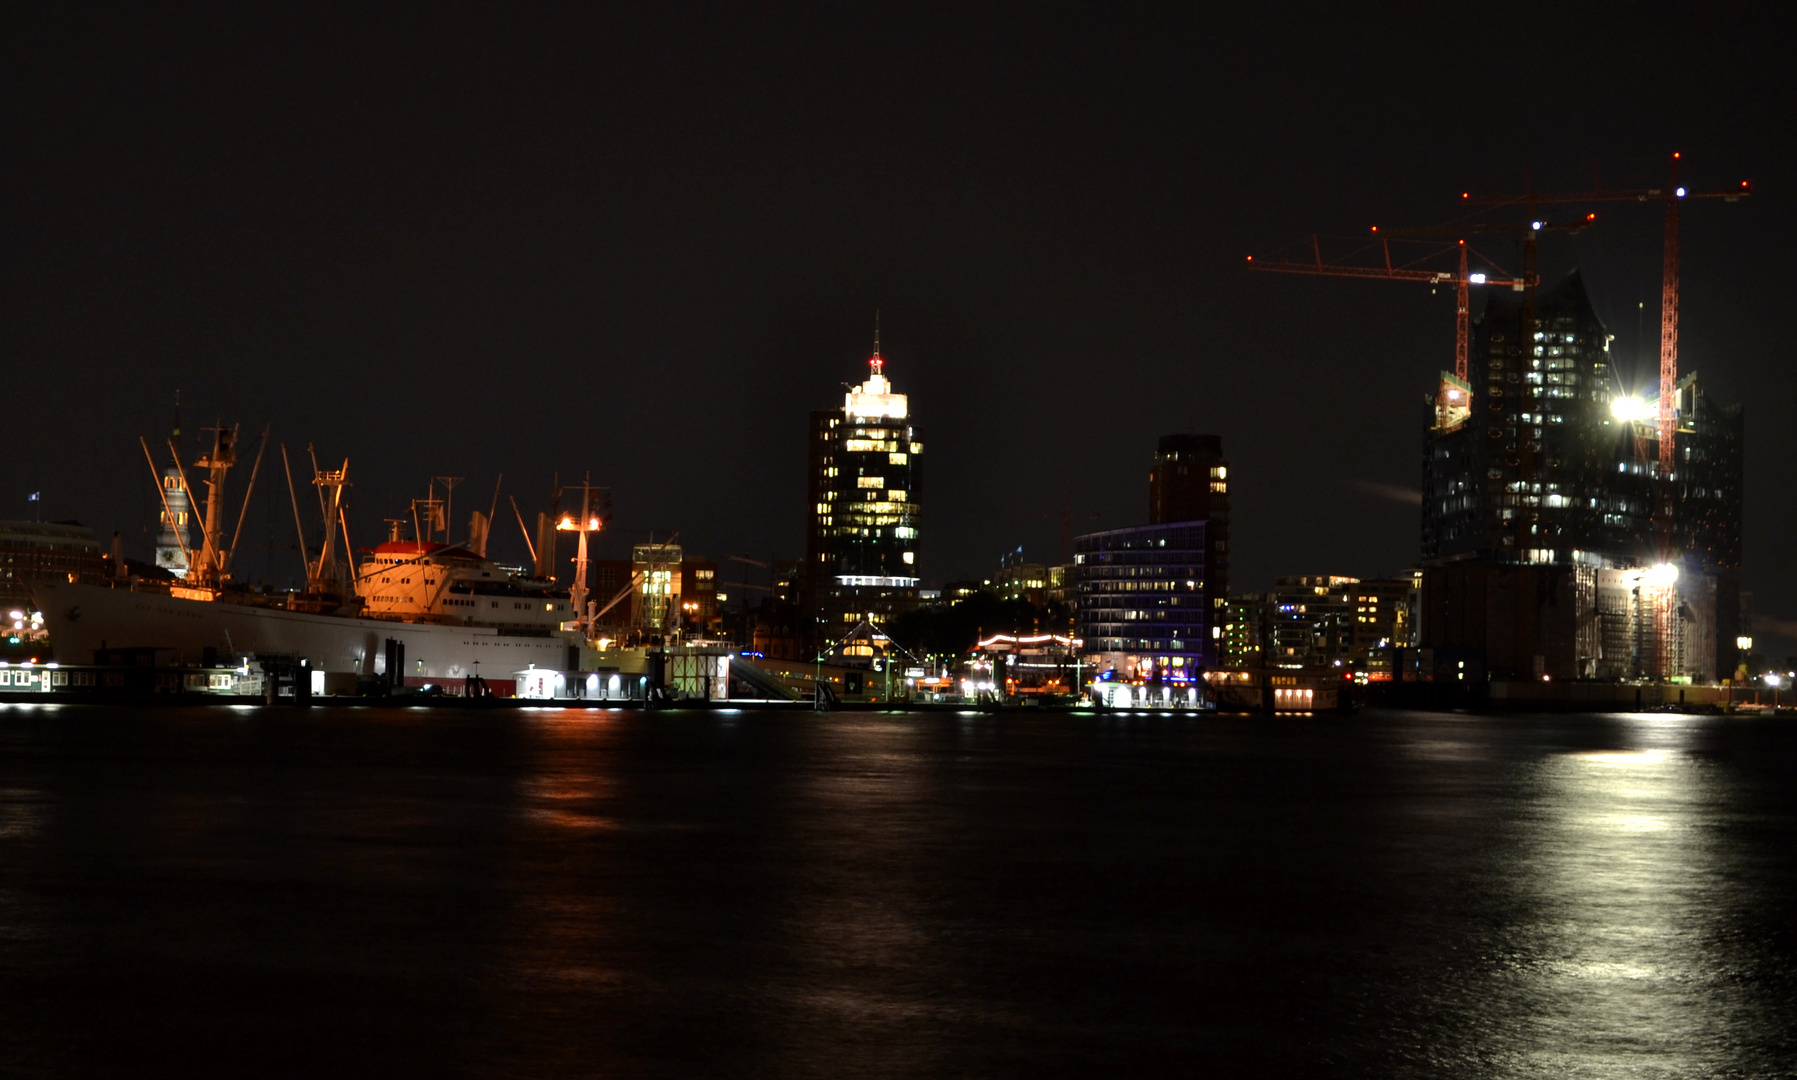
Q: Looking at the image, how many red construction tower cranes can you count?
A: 3